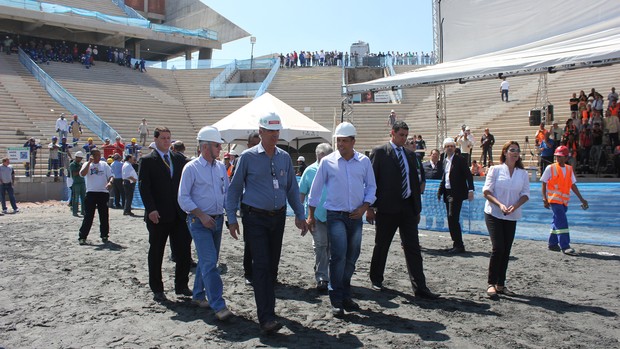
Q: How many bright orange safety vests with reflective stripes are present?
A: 1